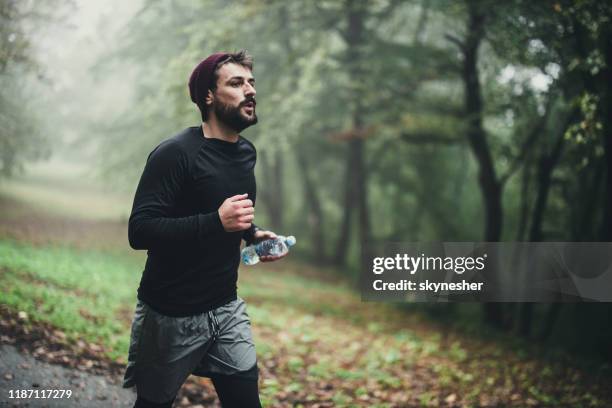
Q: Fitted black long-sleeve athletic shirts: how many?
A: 1